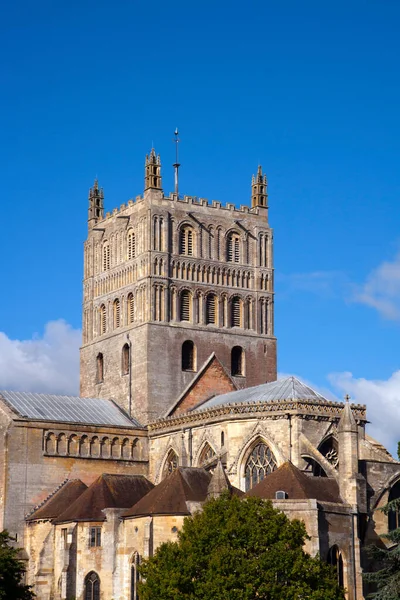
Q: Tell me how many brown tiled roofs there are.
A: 4